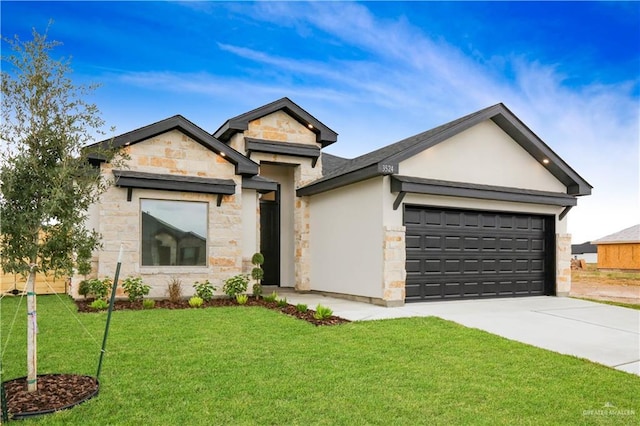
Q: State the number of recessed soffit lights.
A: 4